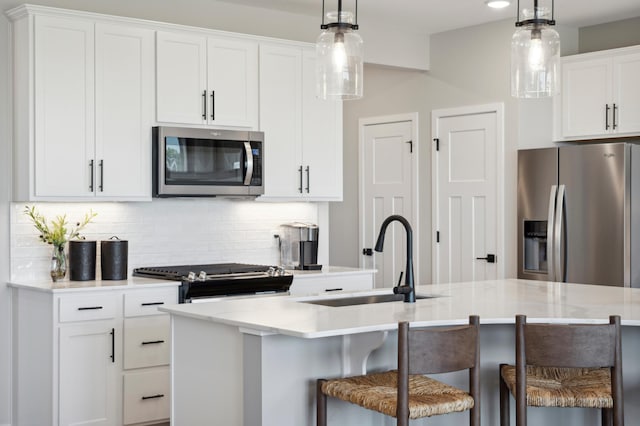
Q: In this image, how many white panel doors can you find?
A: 2